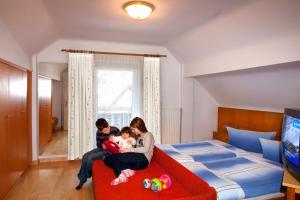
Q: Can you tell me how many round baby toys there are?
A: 3